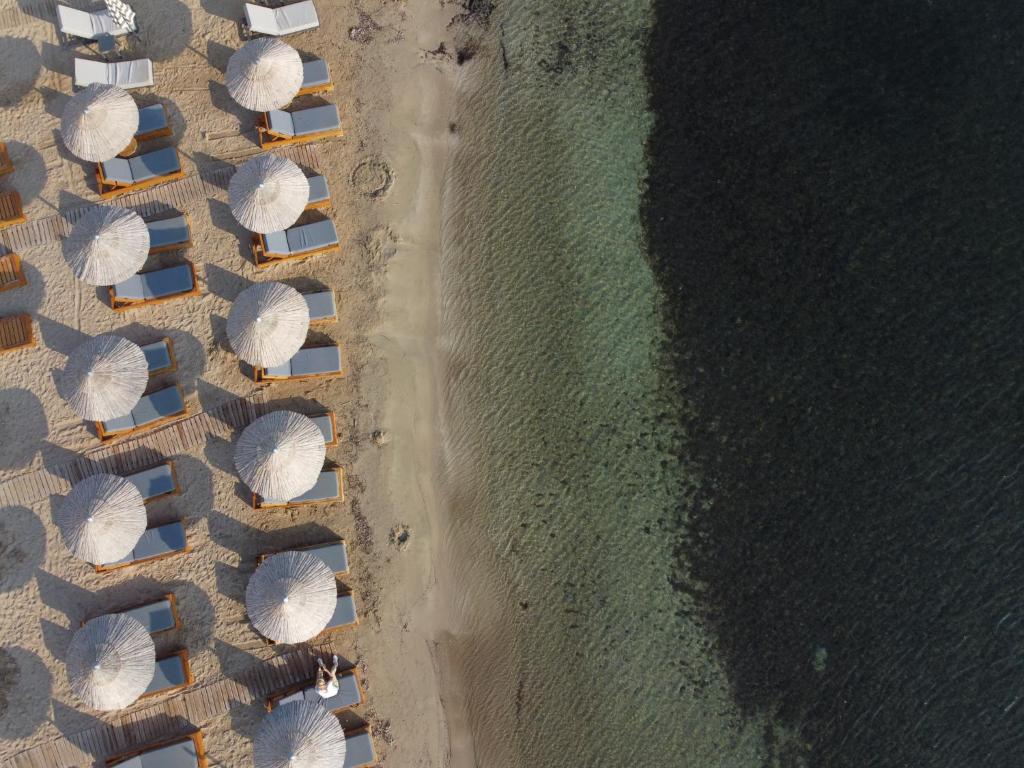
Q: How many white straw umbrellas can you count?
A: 11